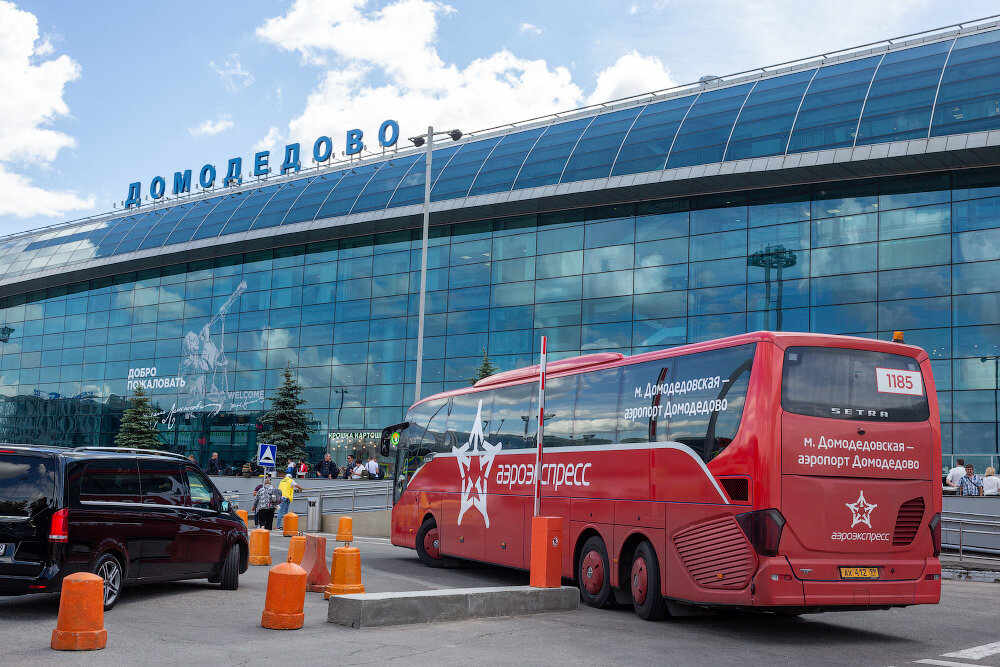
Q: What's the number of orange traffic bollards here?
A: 8